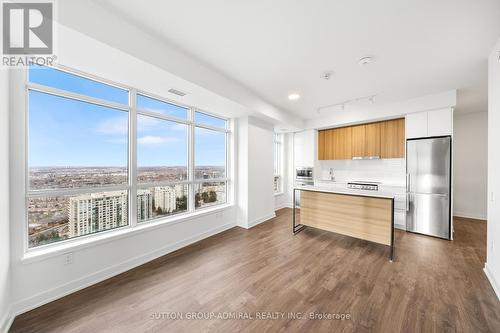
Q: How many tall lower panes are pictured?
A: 3